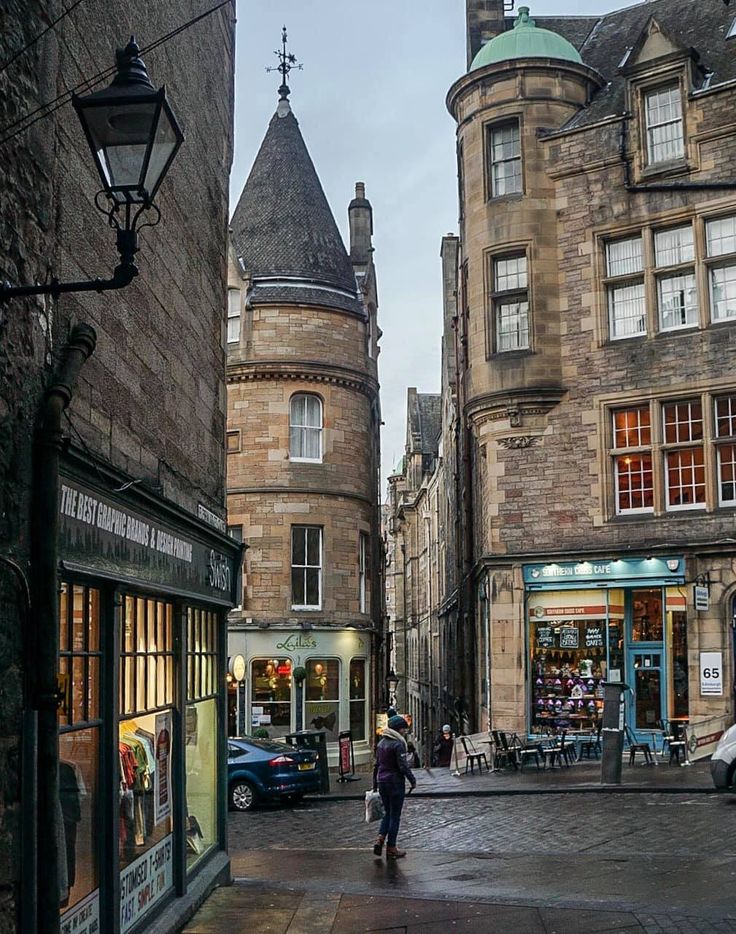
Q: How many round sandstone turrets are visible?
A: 2